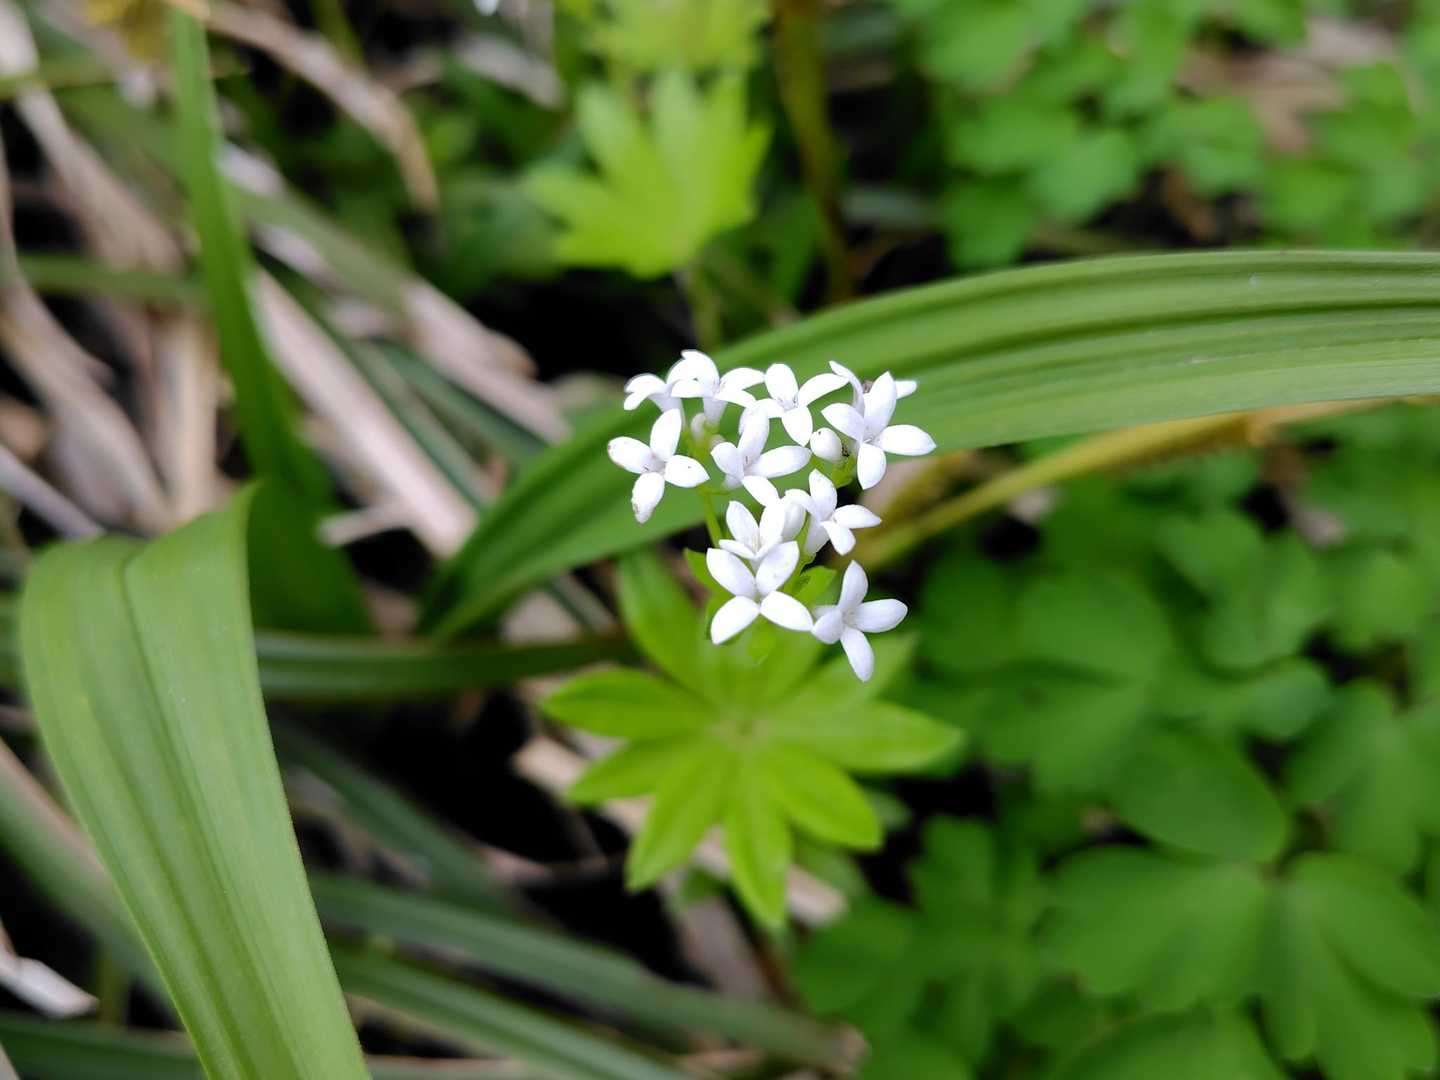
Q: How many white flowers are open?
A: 11